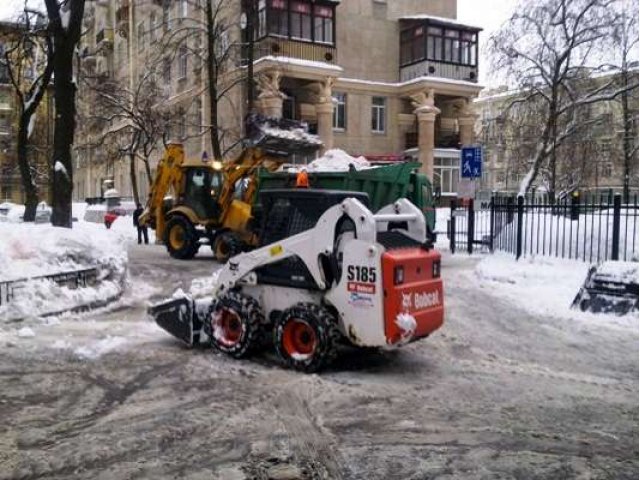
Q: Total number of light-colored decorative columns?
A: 4